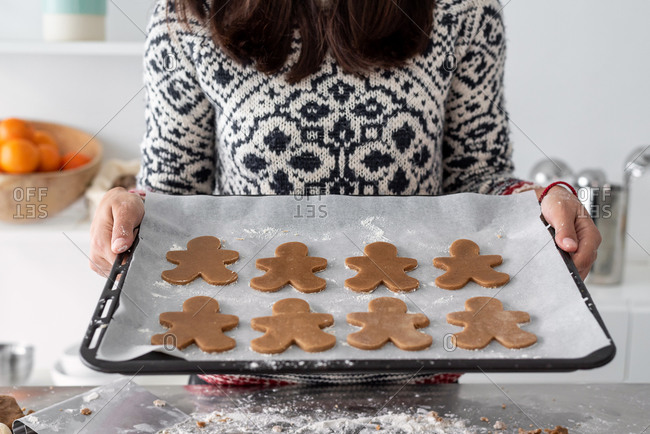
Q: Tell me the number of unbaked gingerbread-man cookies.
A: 8